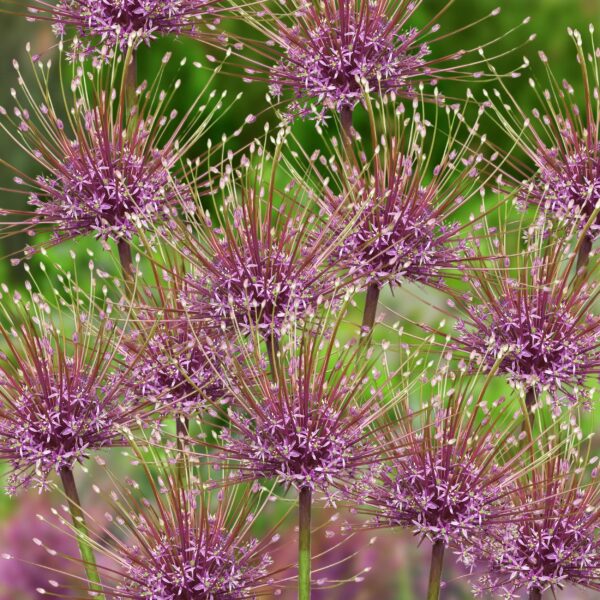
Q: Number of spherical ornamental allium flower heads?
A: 13